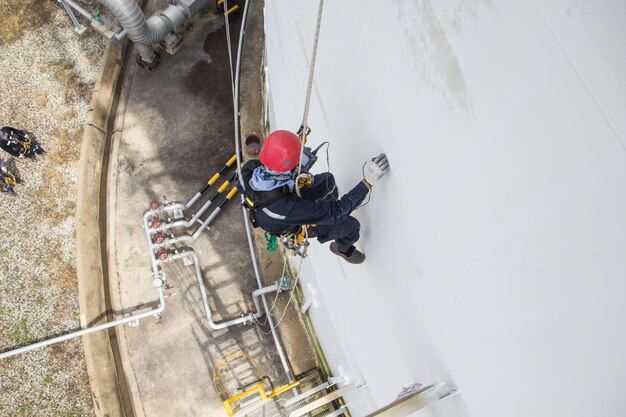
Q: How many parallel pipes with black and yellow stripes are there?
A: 3